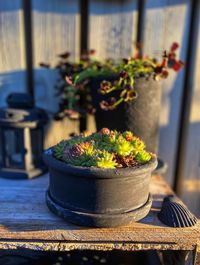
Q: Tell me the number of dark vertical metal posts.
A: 4